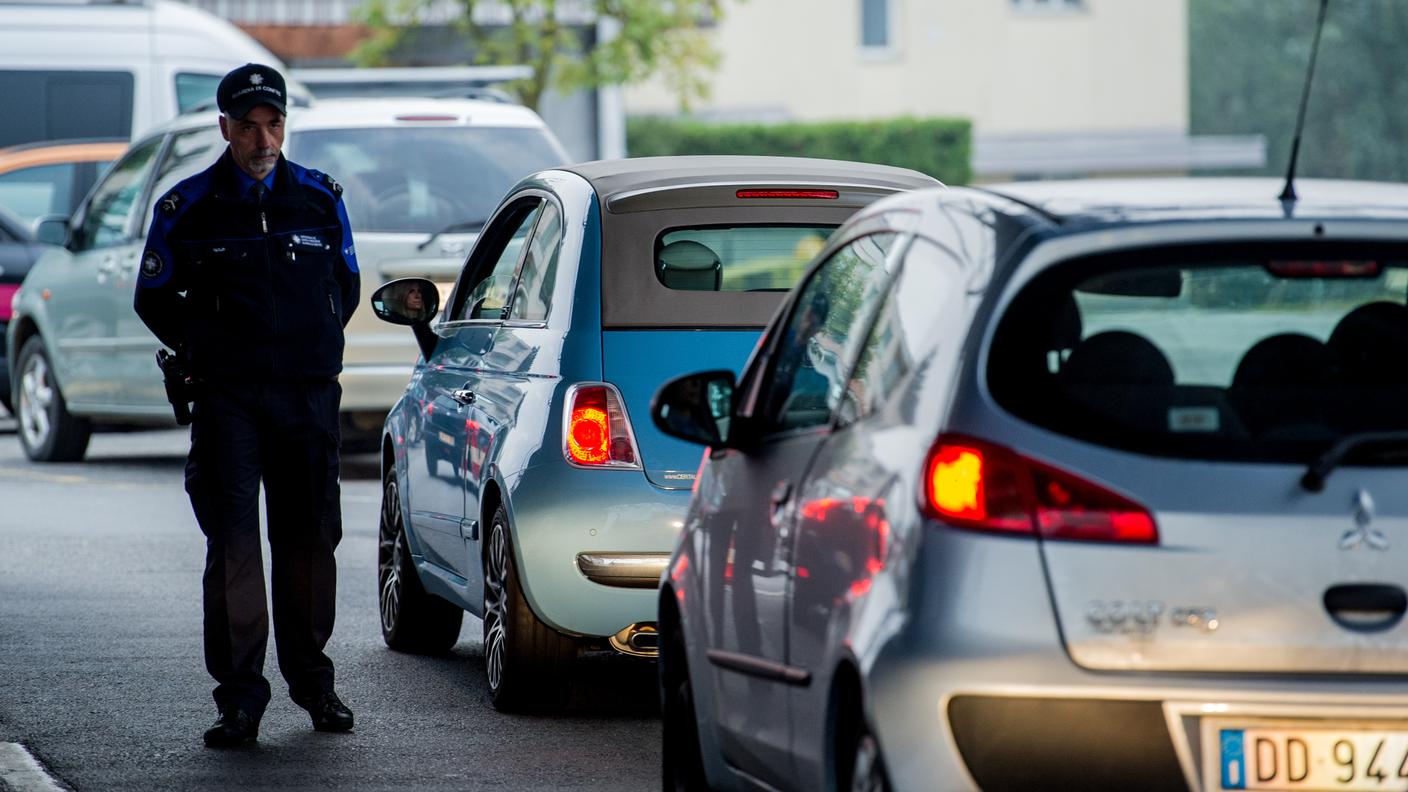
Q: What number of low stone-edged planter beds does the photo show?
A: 0